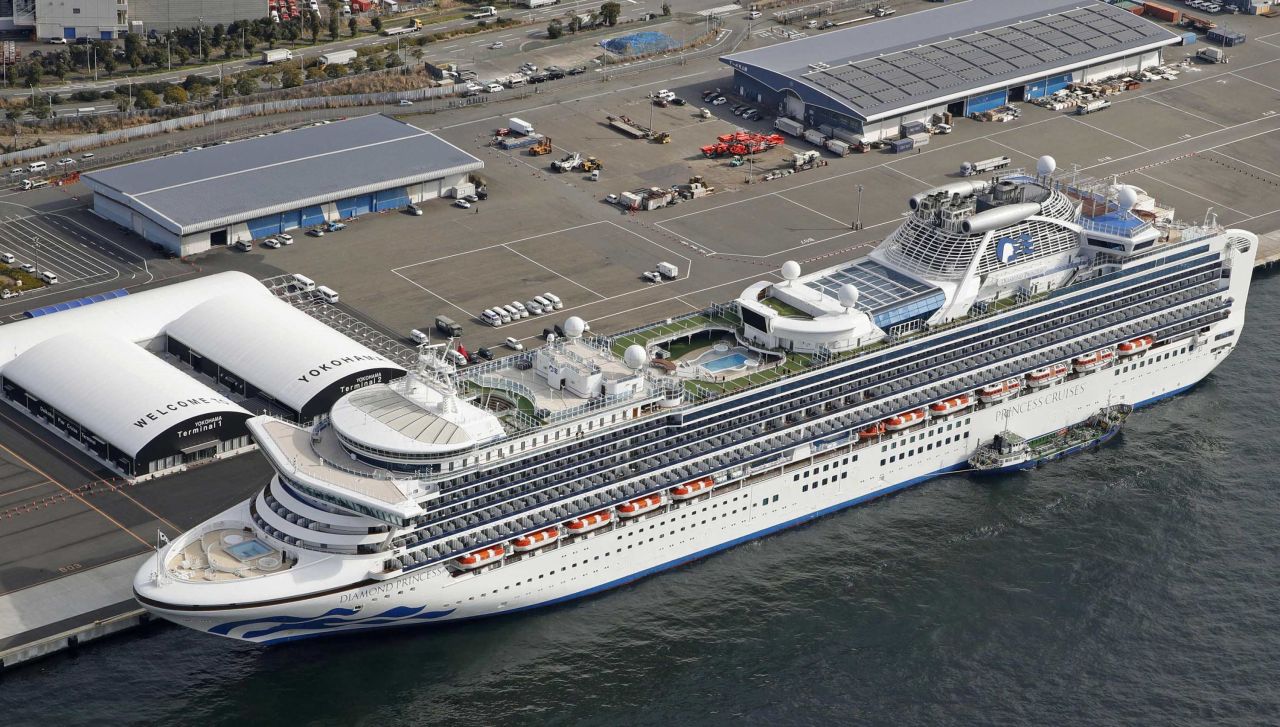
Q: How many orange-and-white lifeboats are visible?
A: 11